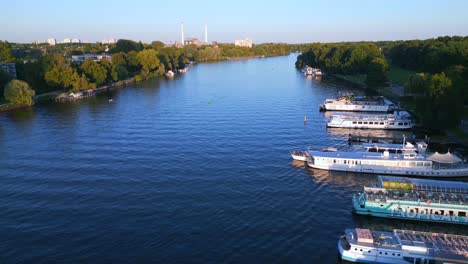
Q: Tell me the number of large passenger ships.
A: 5